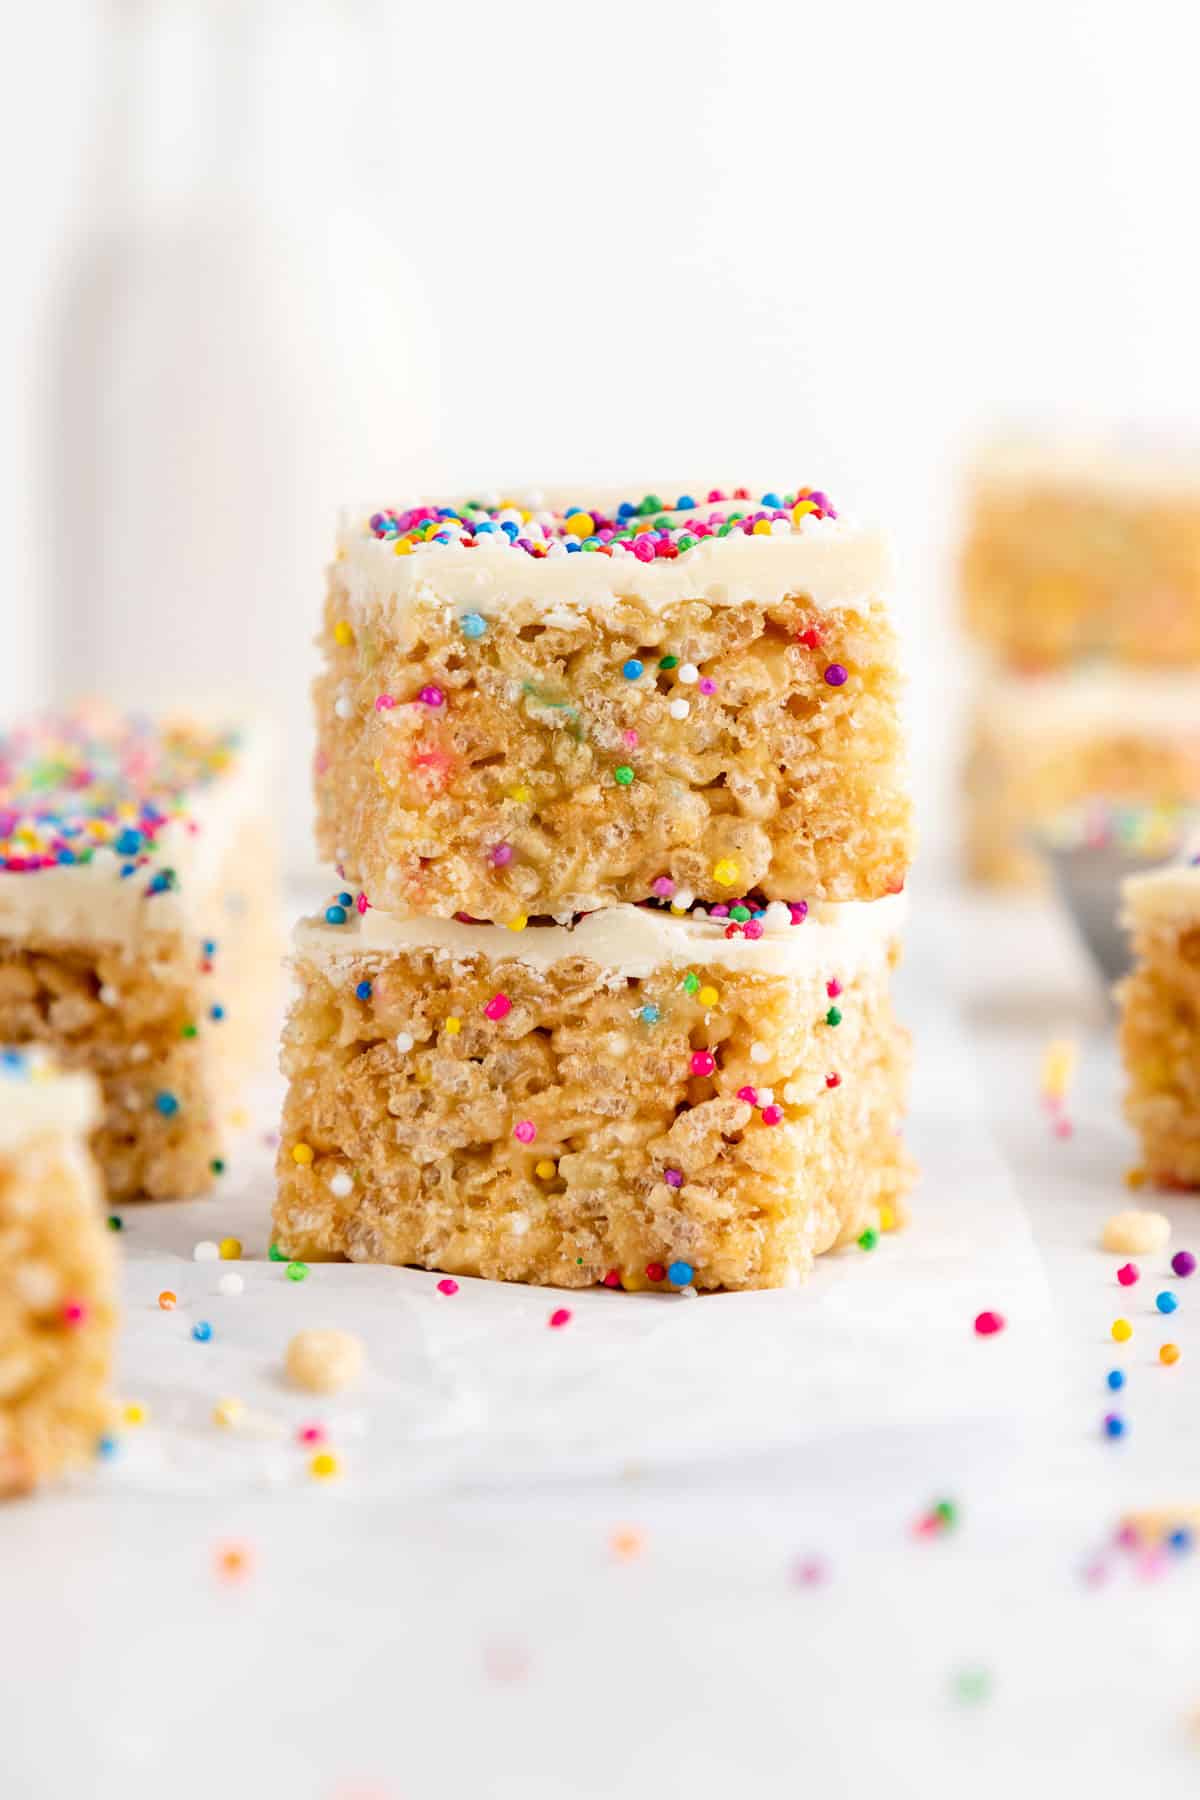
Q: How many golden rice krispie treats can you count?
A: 7